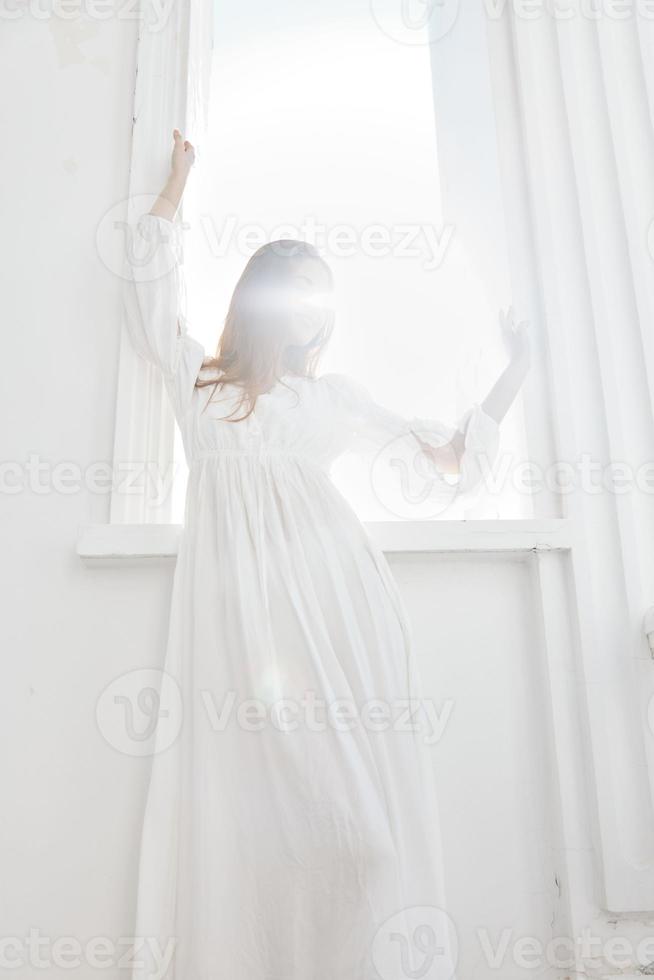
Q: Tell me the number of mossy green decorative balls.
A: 0